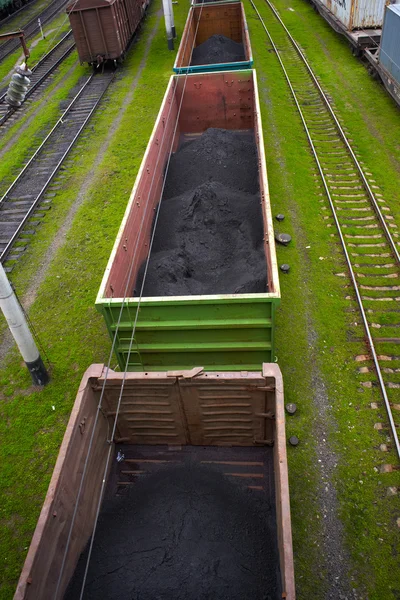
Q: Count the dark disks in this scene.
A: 5